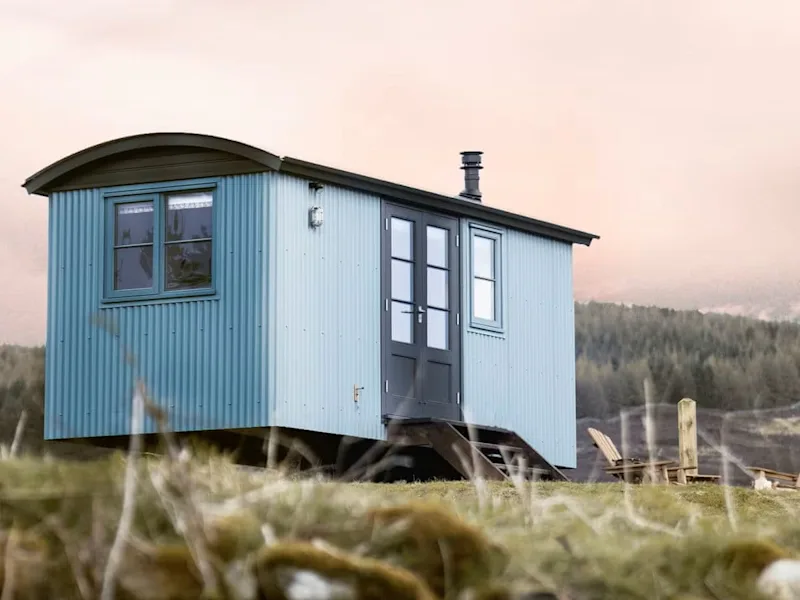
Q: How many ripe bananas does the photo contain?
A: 0